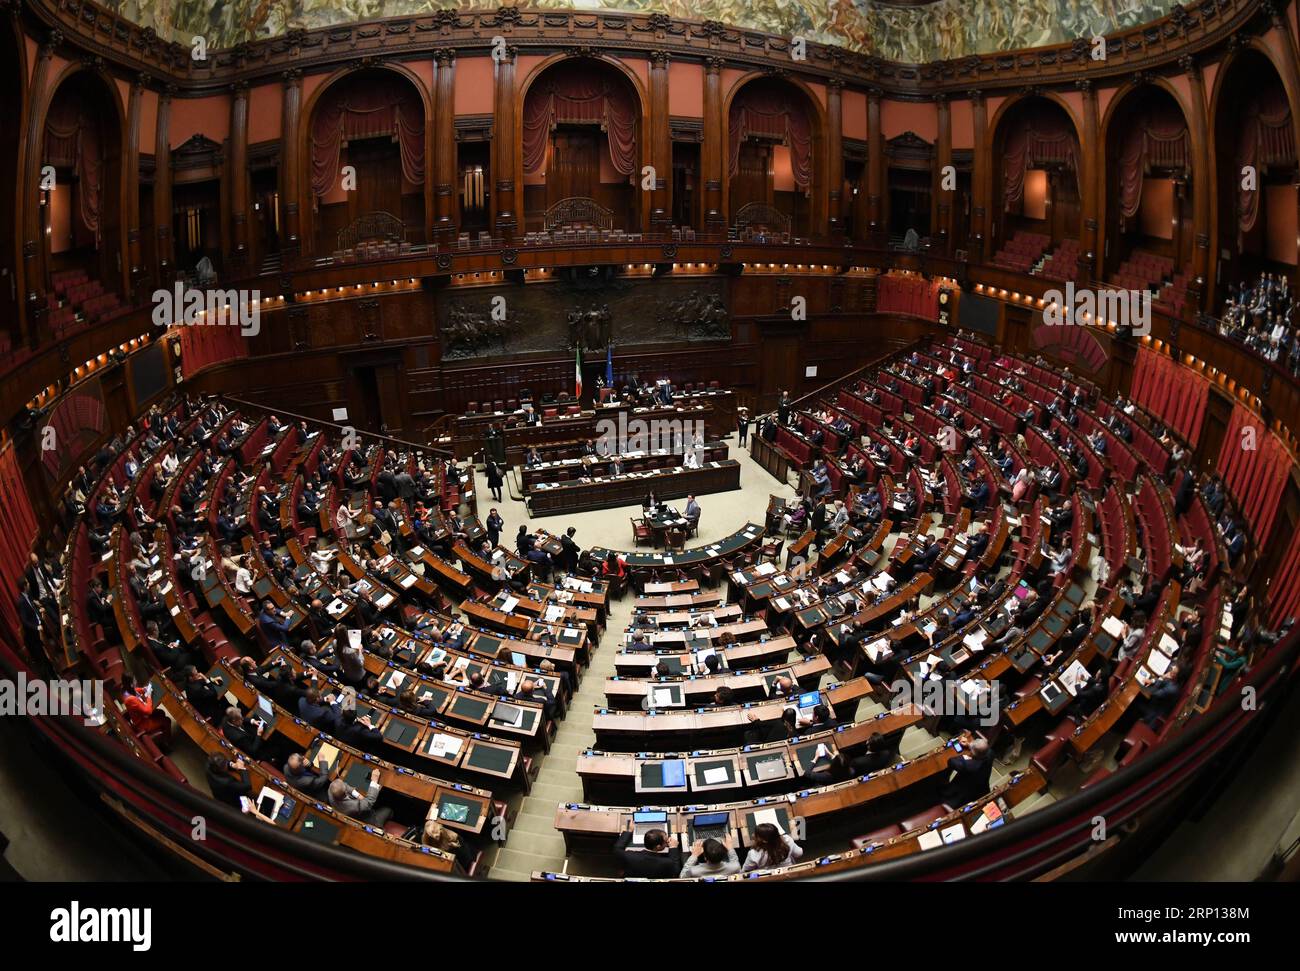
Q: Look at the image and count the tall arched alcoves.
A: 7